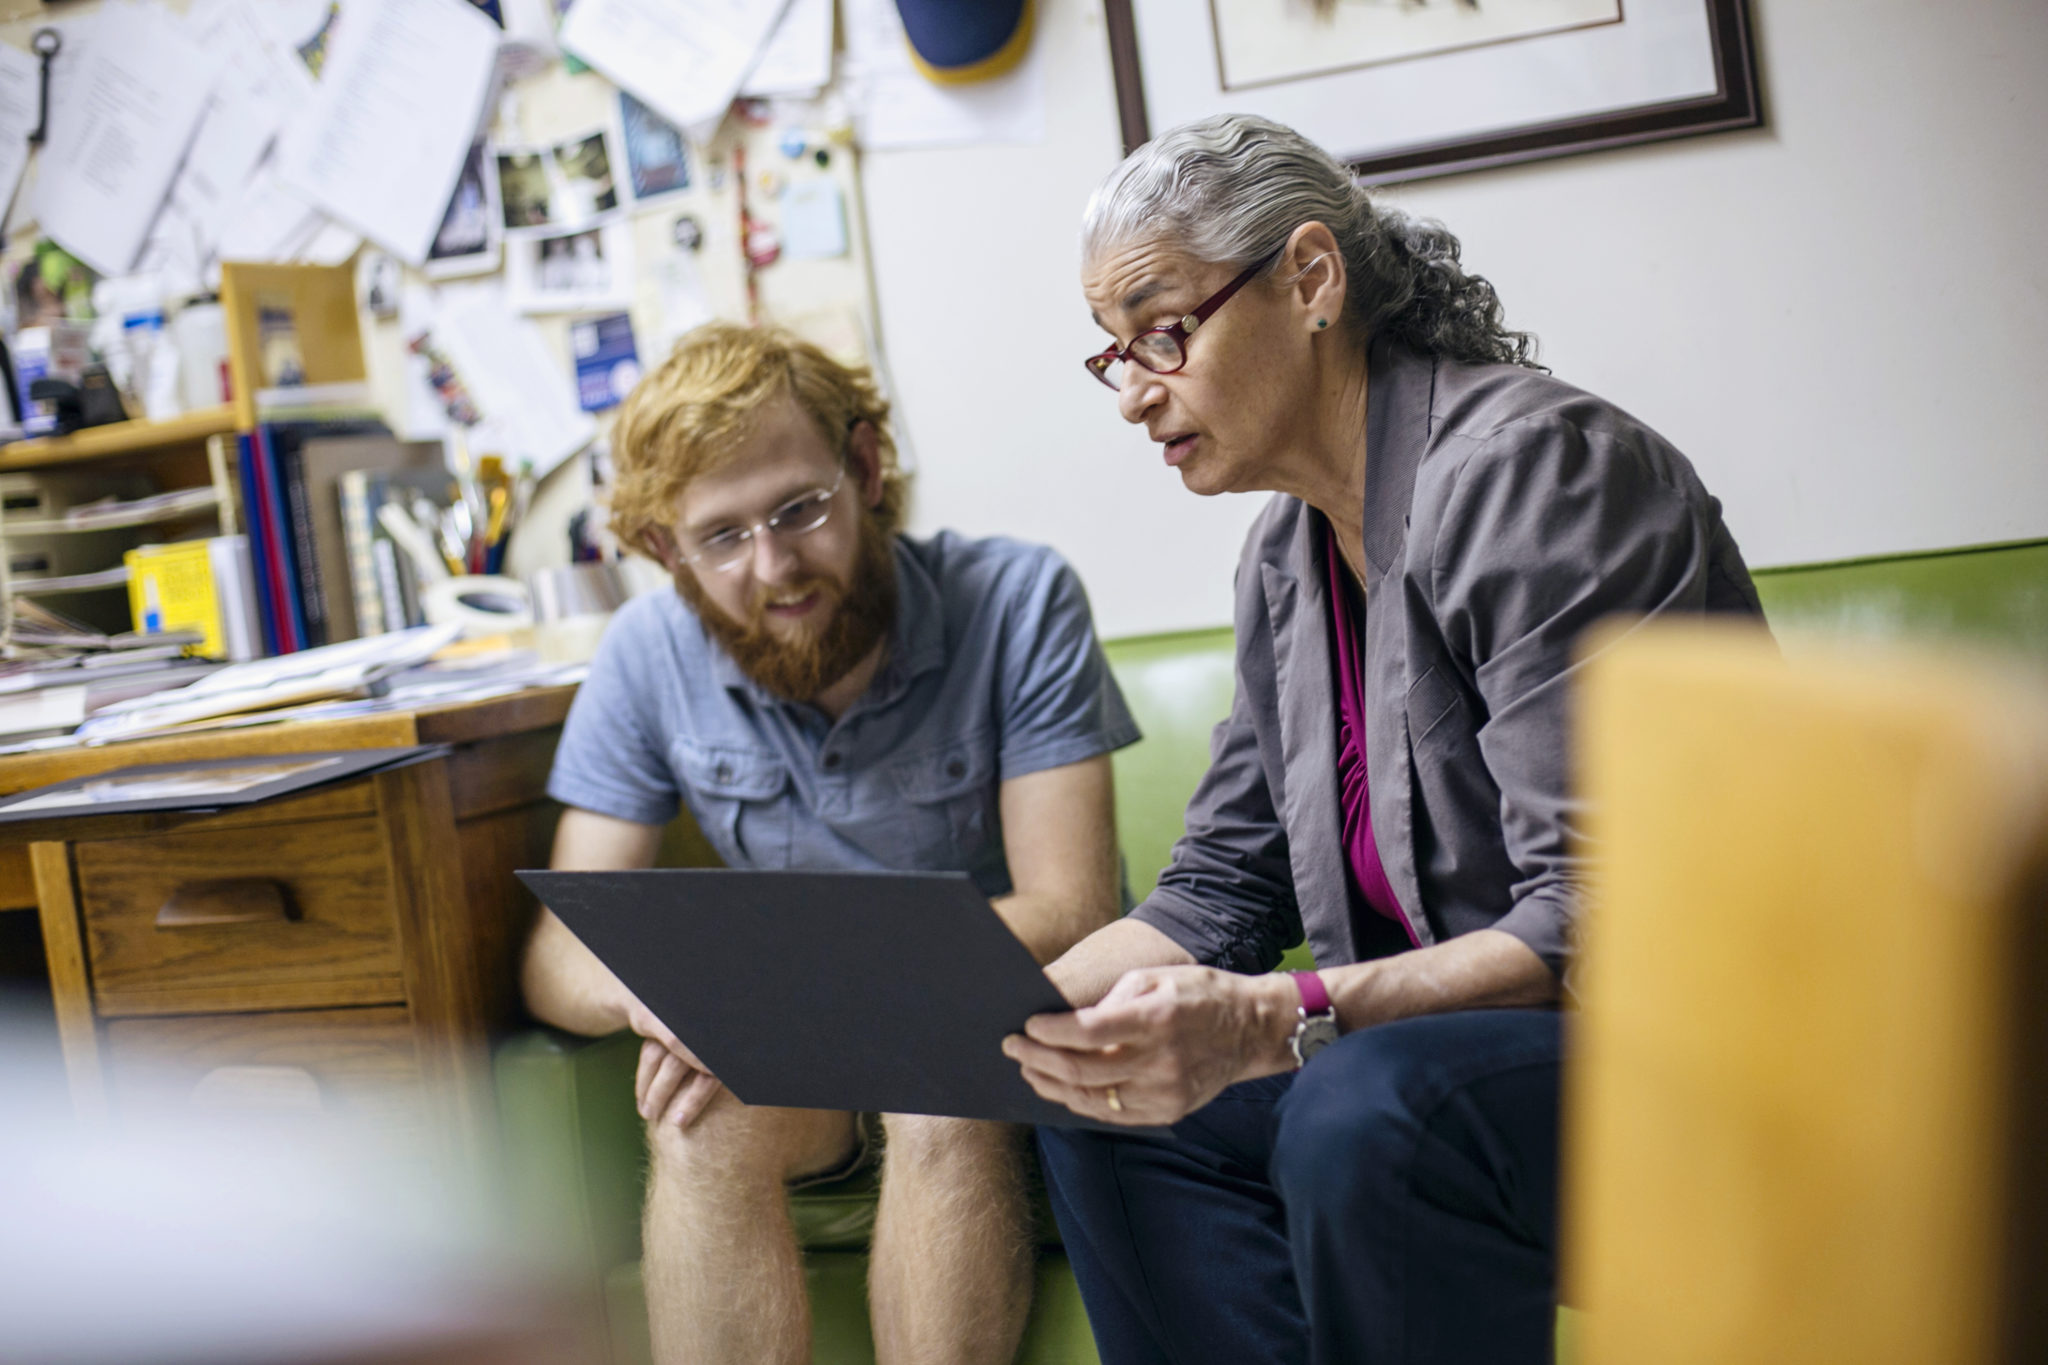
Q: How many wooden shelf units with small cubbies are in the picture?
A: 1